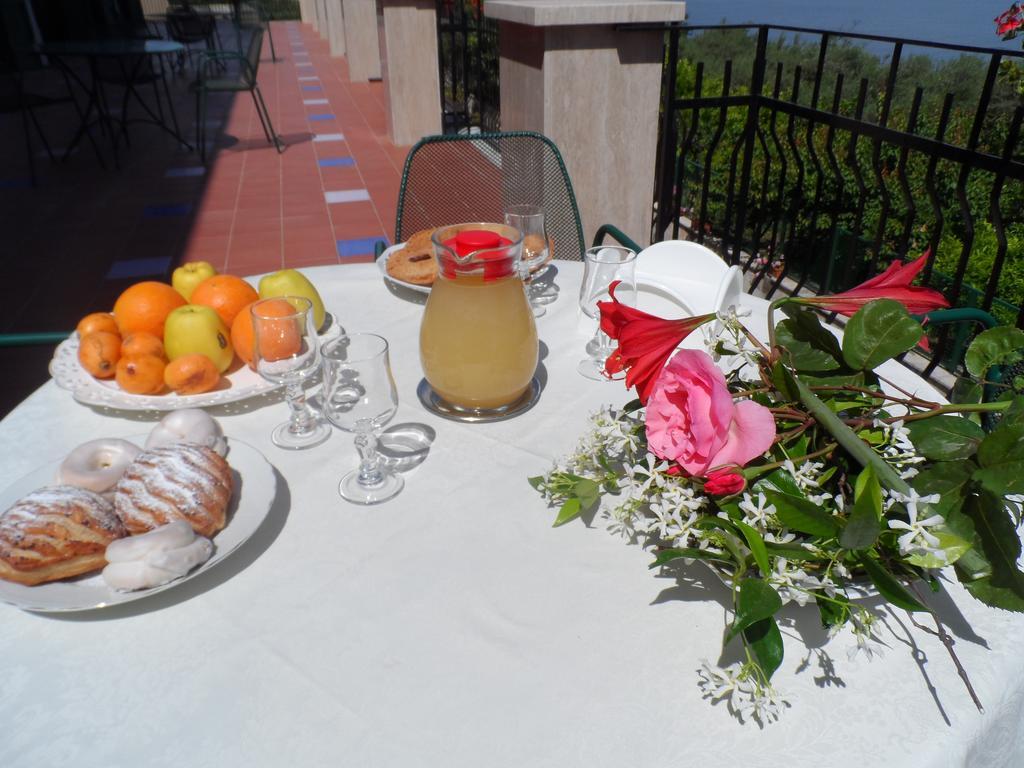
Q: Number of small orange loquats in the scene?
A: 5